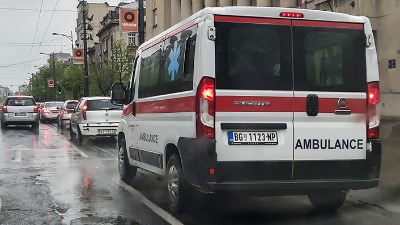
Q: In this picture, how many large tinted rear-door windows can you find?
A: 2